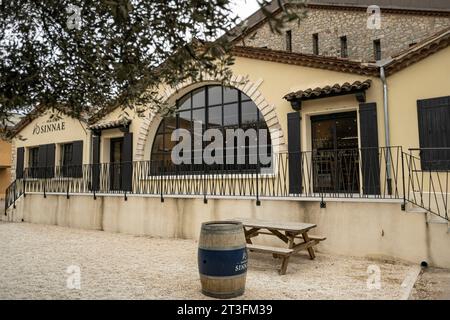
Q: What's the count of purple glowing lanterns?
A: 0